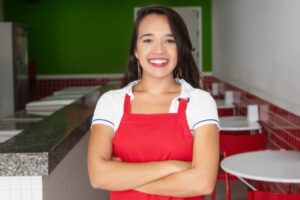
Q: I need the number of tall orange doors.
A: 0